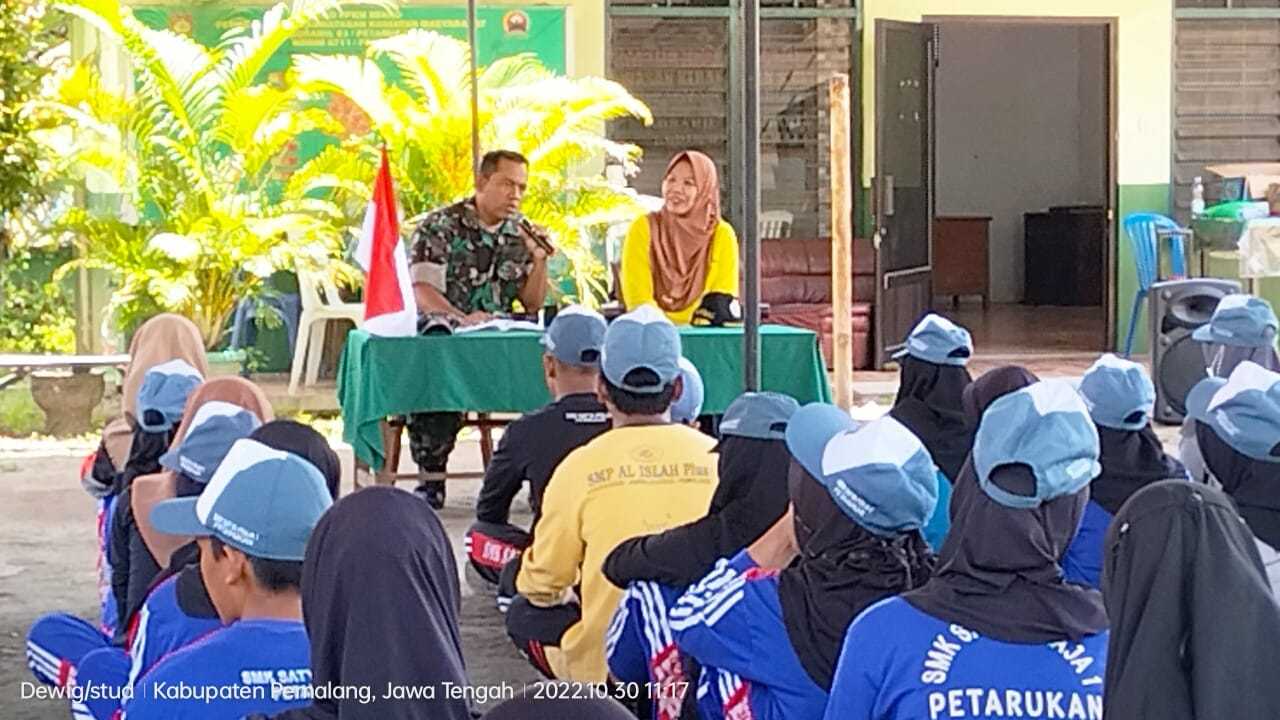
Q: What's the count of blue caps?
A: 13